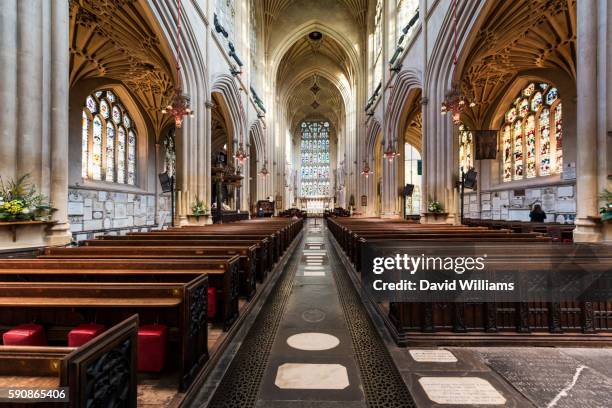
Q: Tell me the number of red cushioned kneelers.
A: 4